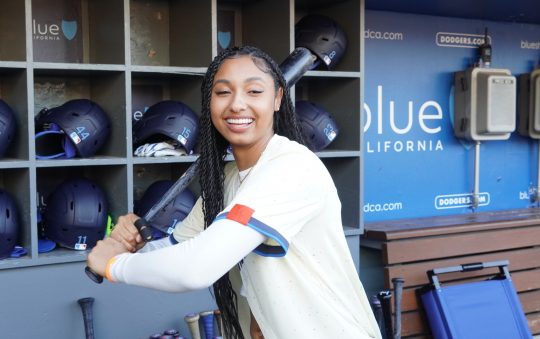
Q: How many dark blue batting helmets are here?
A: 8